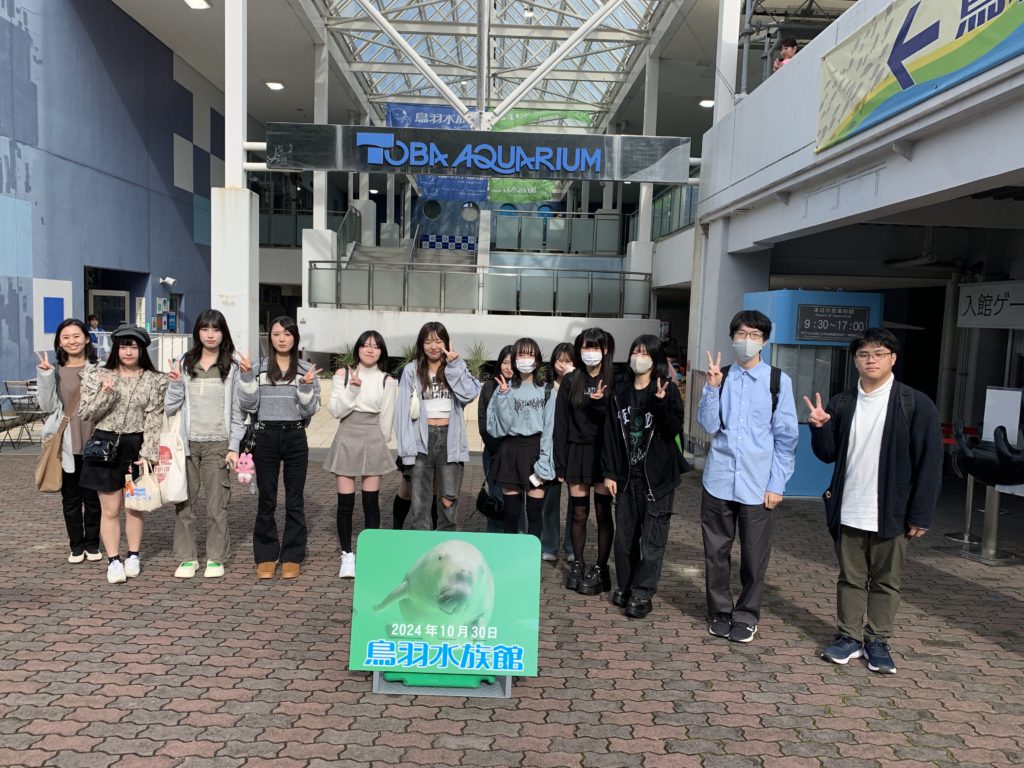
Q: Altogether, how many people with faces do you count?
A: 15